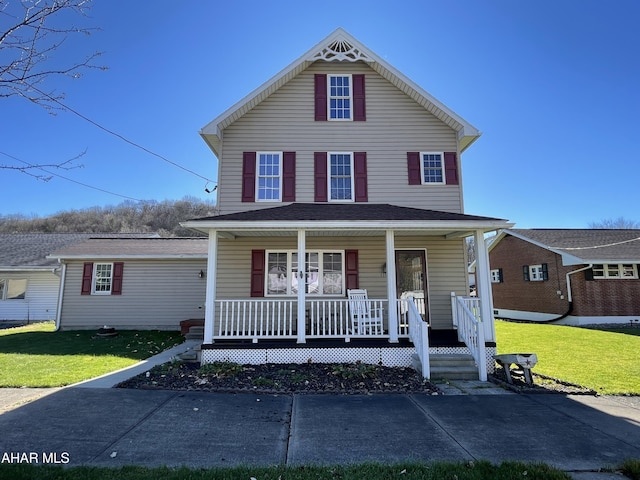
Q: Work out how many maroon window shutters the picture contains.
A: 12